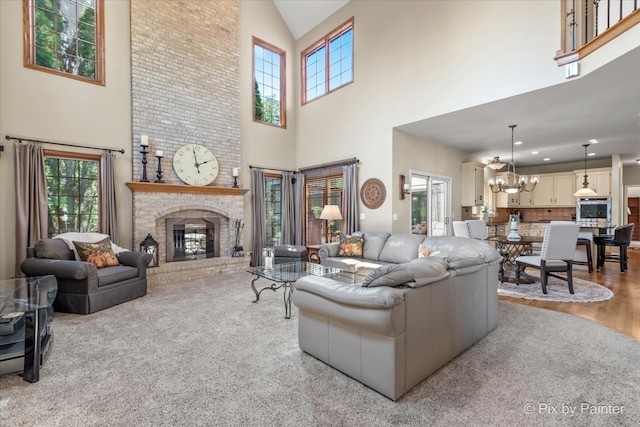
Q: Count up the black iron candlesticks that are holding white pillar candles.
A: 3